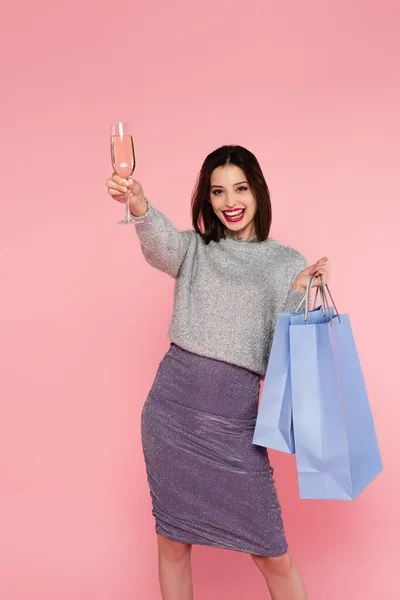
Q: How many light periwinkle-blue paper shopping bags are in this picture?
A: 2